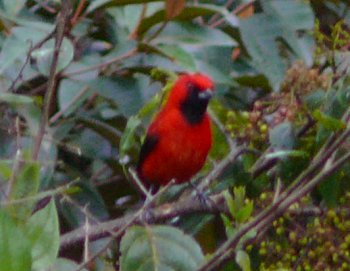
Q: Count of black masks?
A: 1